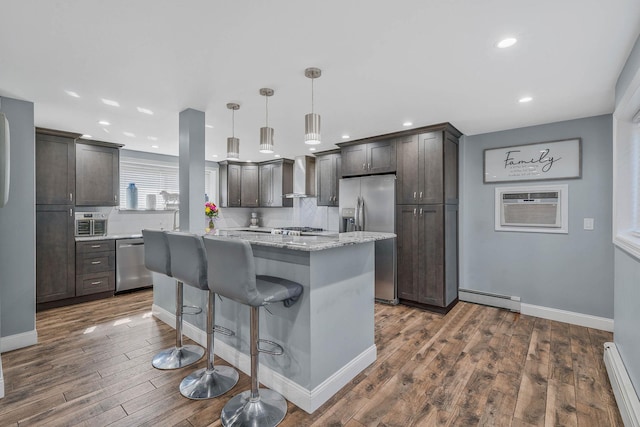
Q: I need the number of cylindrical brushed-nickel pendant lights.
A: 3